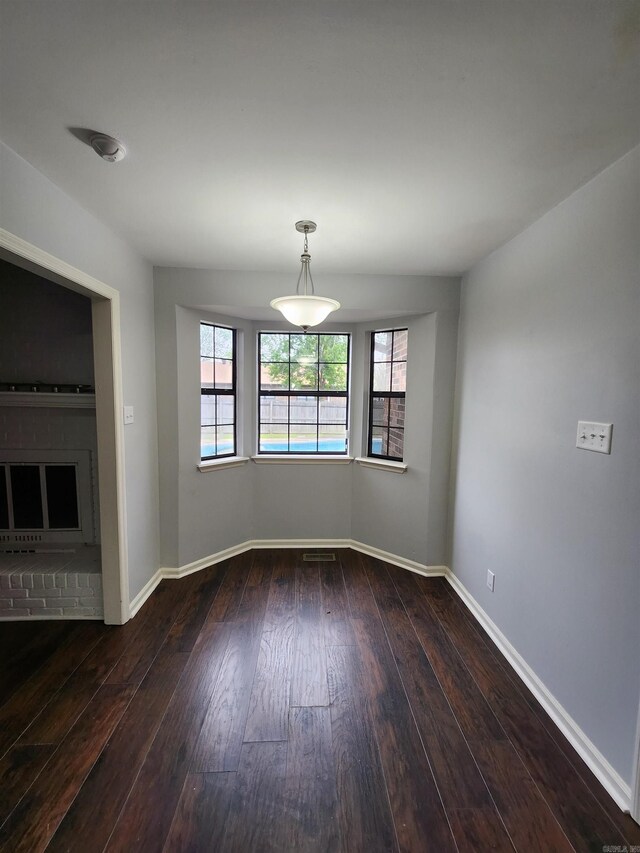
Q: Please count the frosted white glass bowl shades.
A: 1